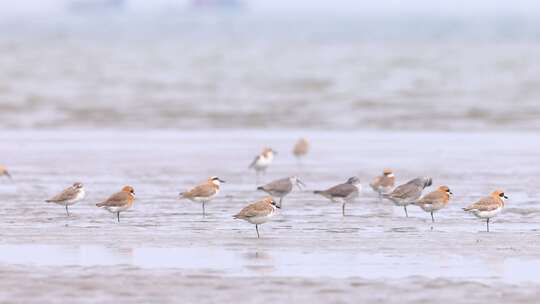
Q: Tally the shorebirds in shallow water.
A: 13